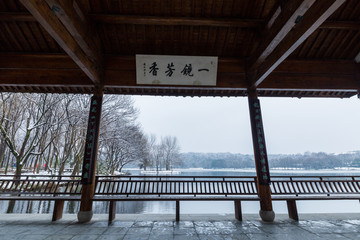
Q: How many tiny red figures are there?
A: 2